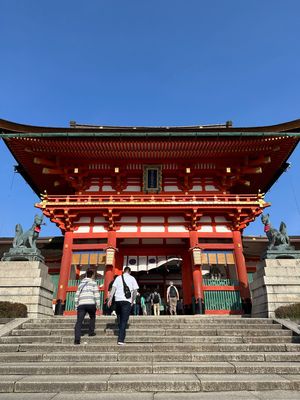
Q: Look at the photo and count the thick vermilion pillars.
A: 4